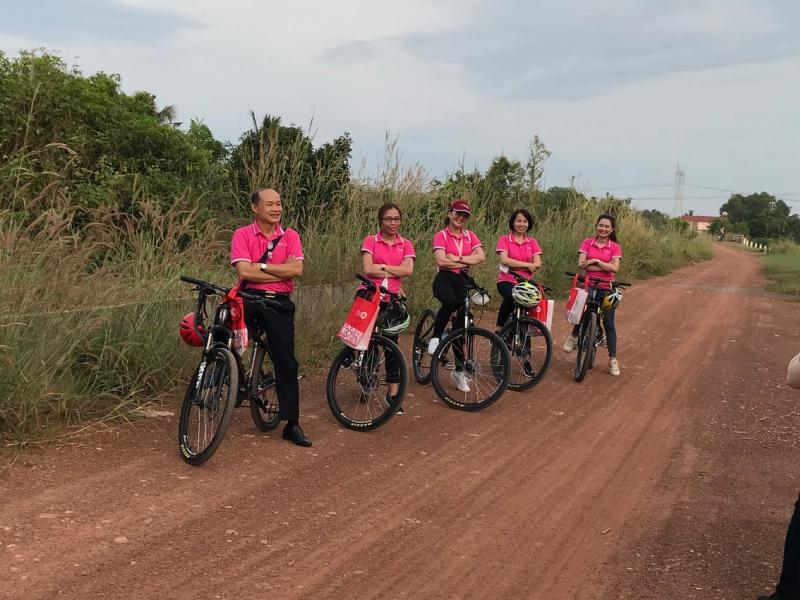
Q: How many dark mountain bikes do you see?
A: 5